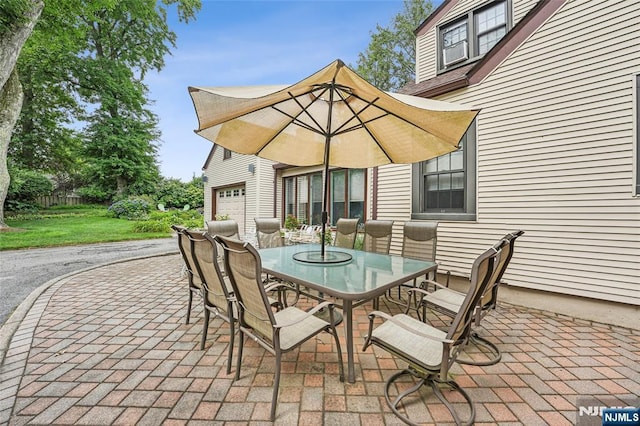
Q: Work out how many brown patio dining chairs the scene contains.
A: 10